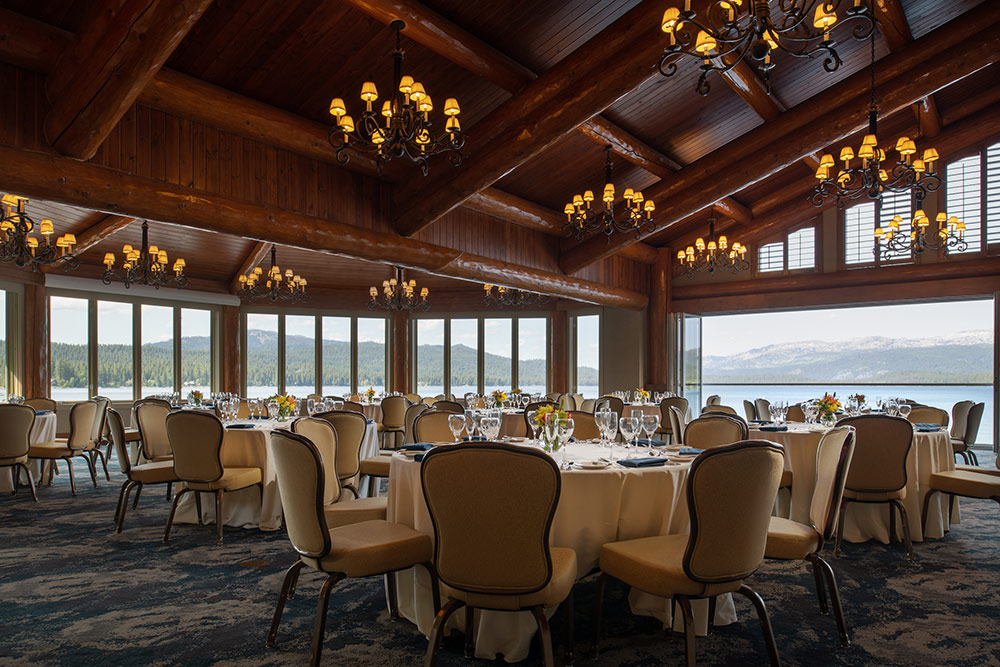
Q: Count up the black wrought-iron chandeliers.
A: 11